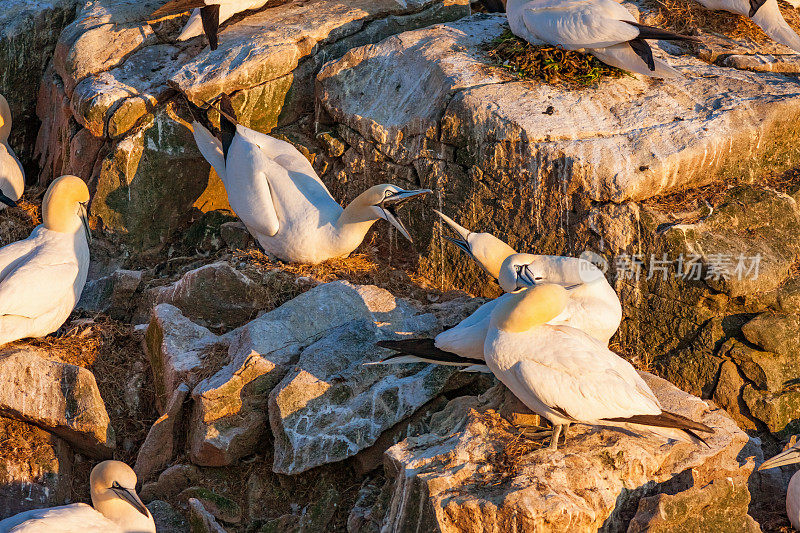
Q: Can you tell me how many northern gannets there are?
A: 11